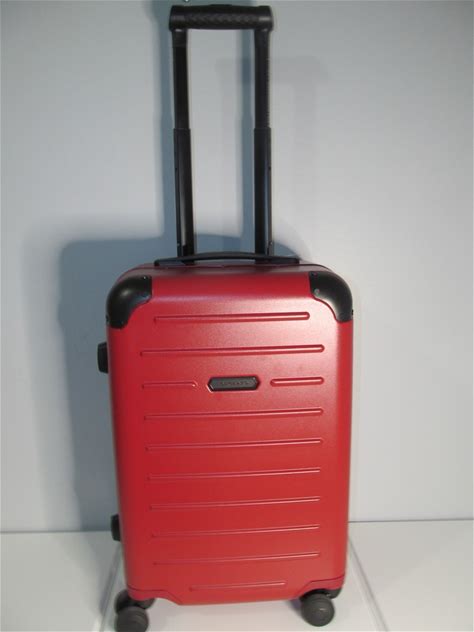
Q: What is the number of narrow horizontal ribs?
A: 11